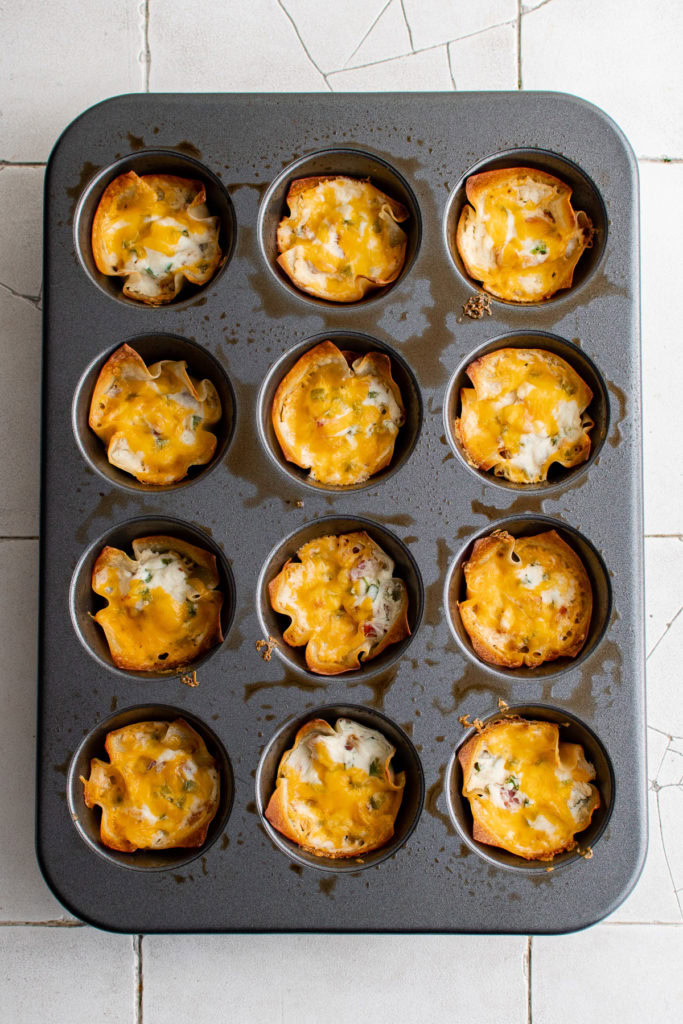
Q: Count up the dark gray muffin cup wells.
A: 12